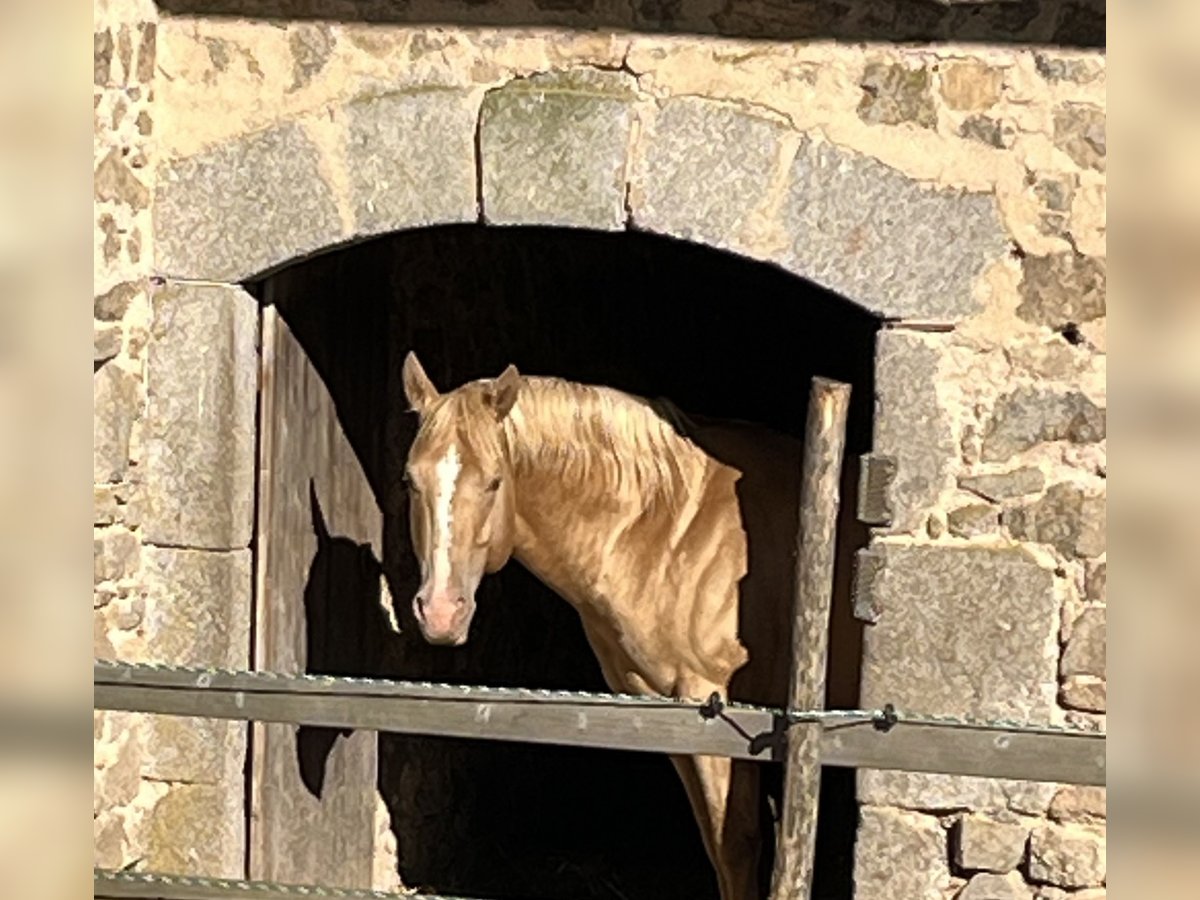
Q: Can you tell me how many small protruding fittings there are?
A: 2